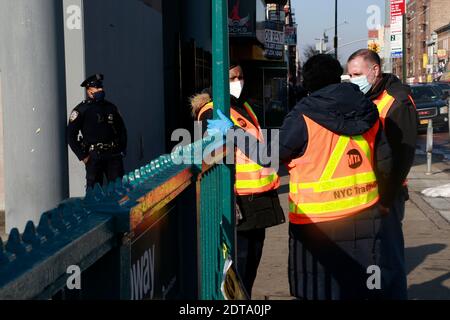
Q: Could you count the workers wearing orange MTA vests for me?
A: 3